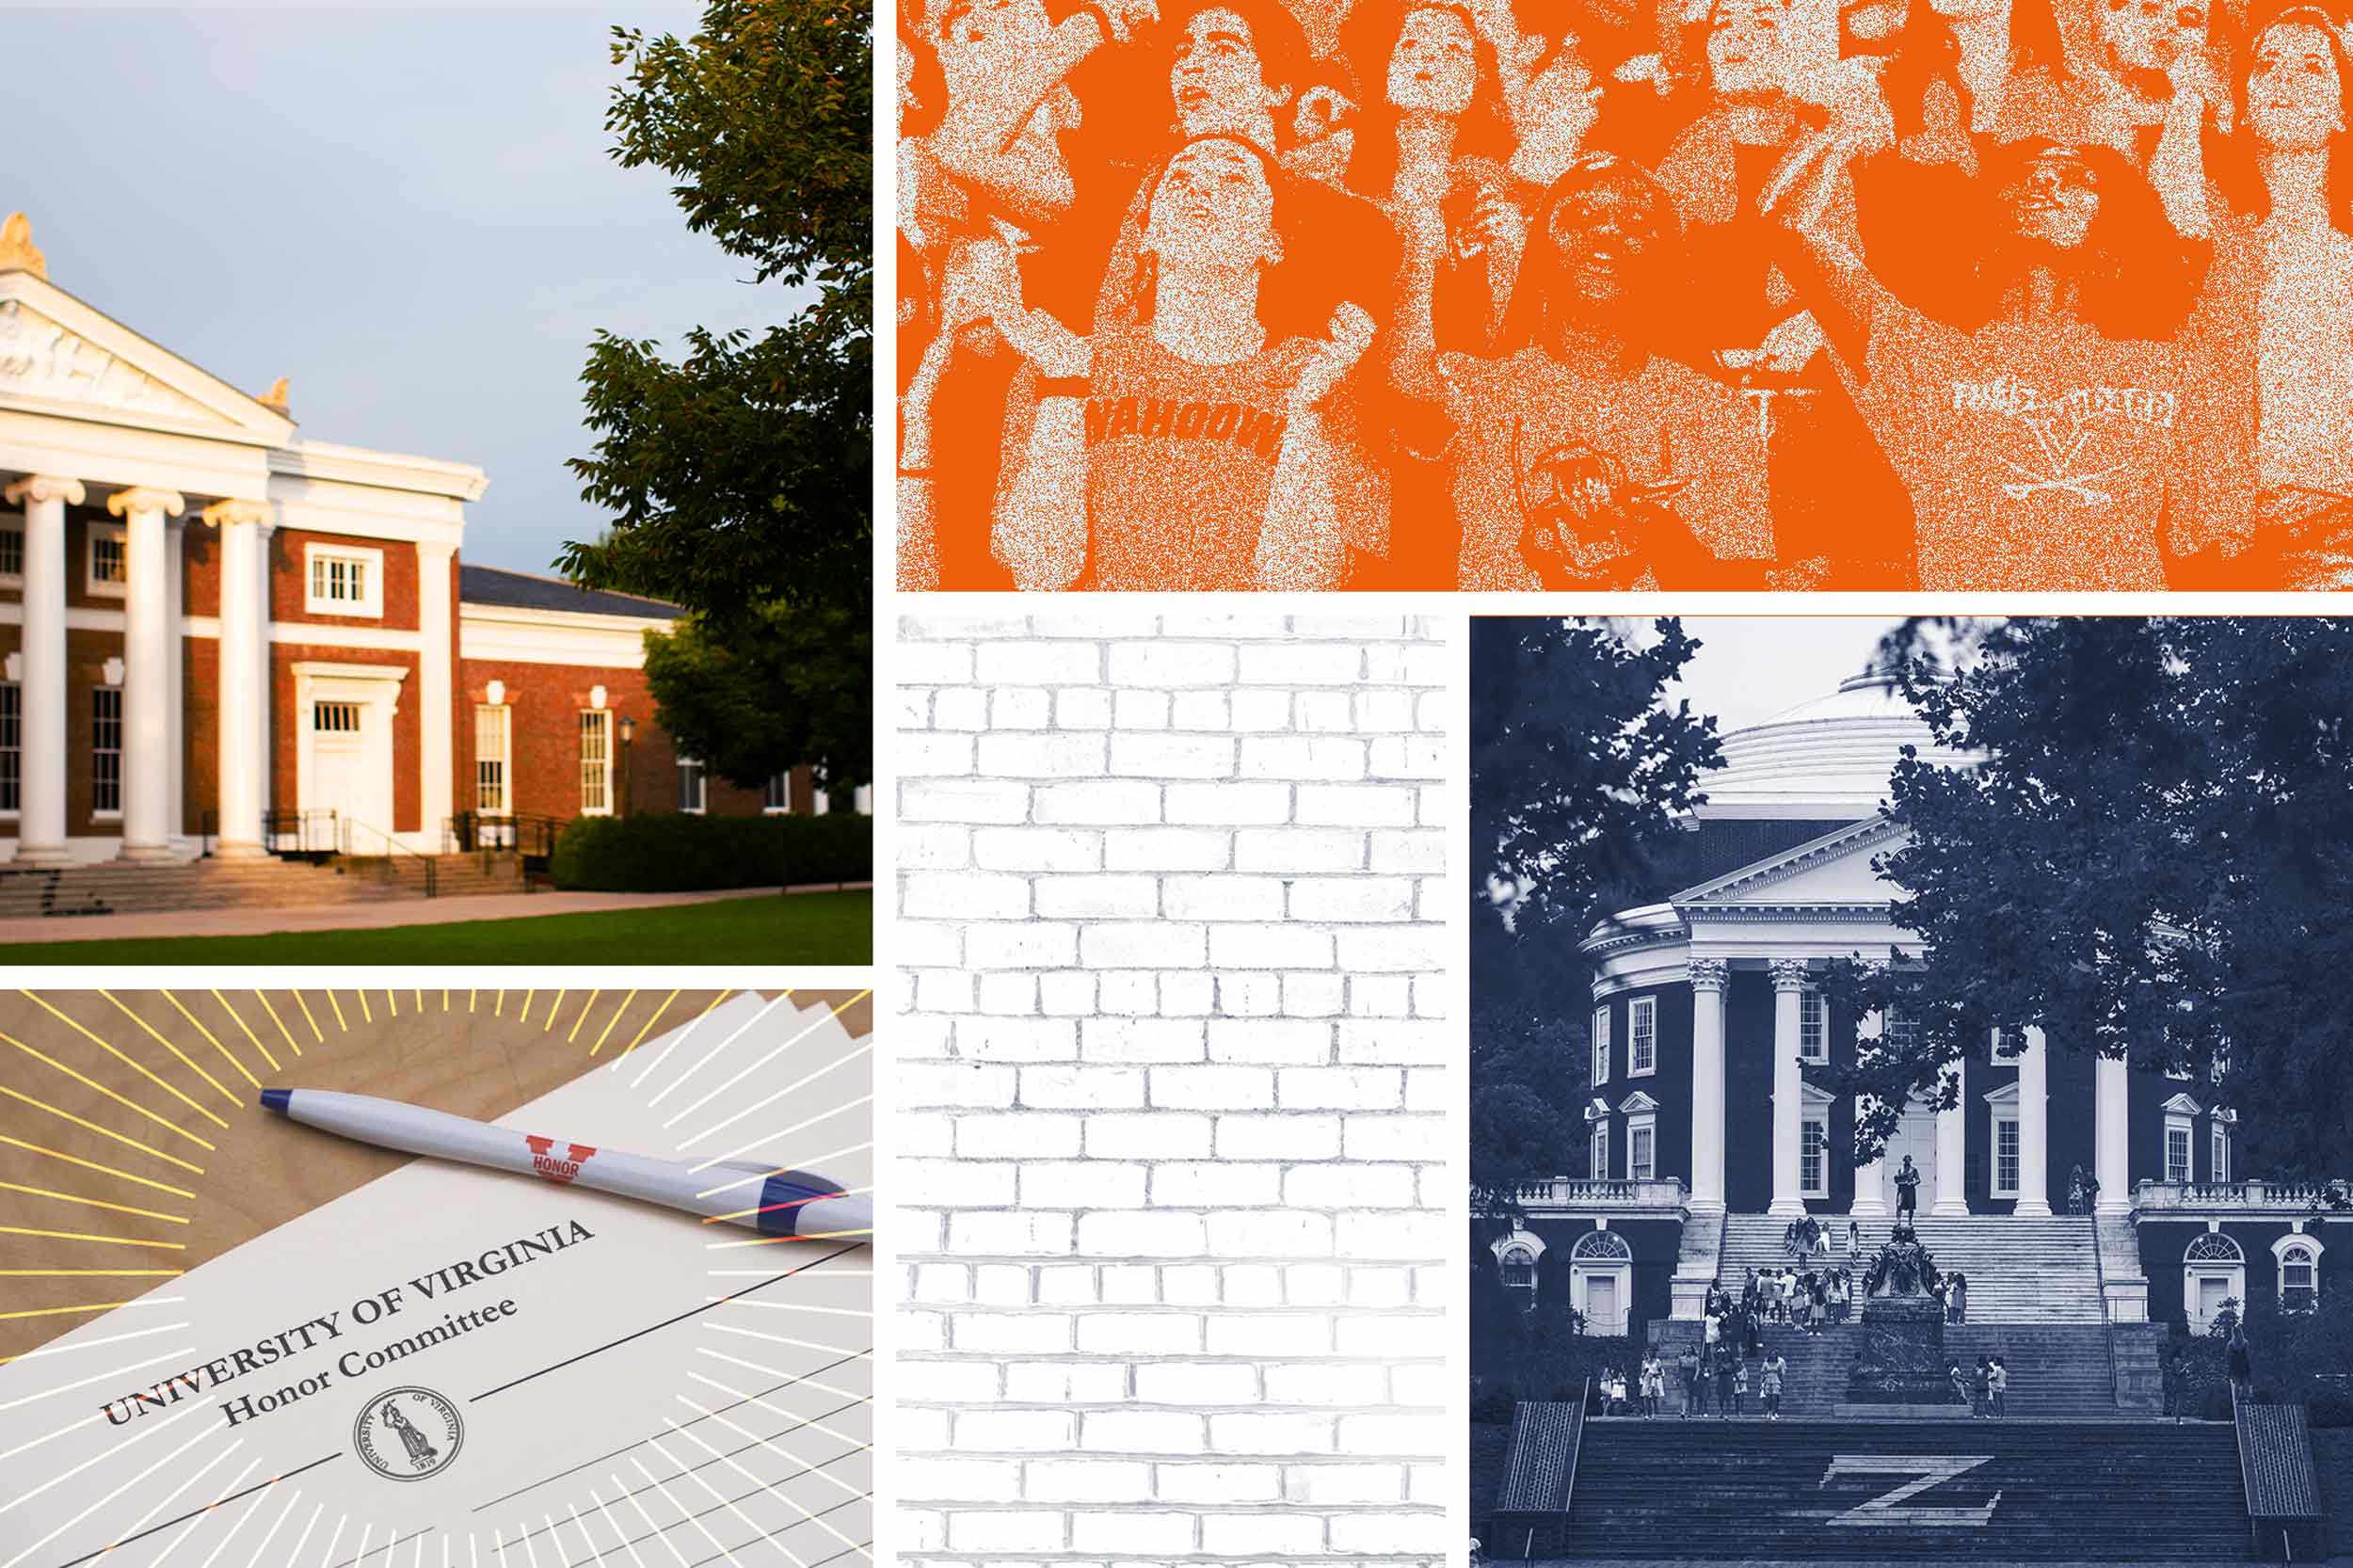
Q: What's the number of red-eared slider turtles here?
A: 0